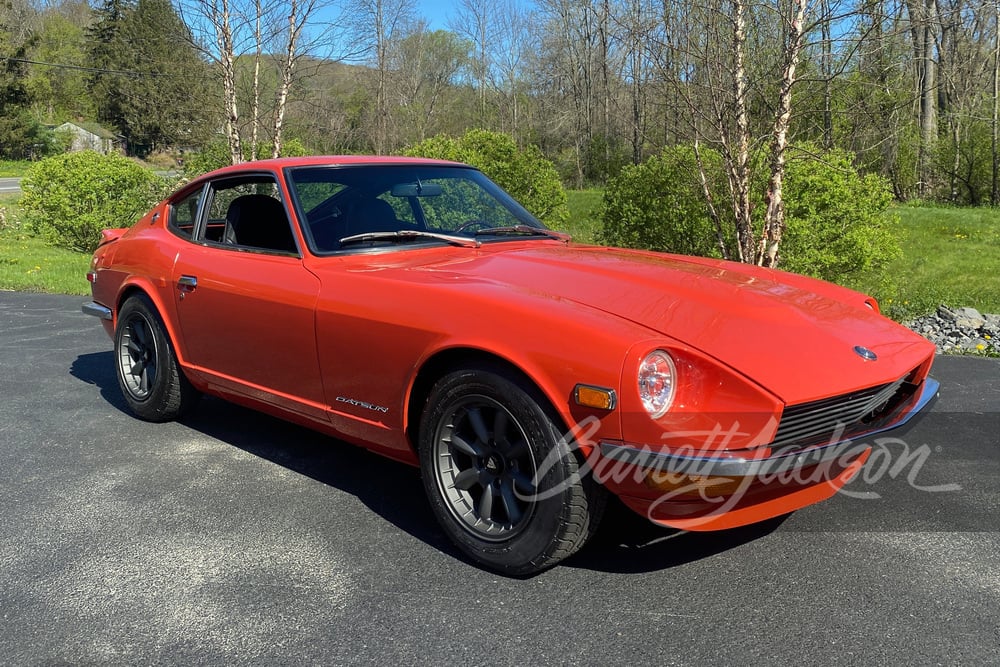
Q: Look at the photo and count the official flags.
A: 0